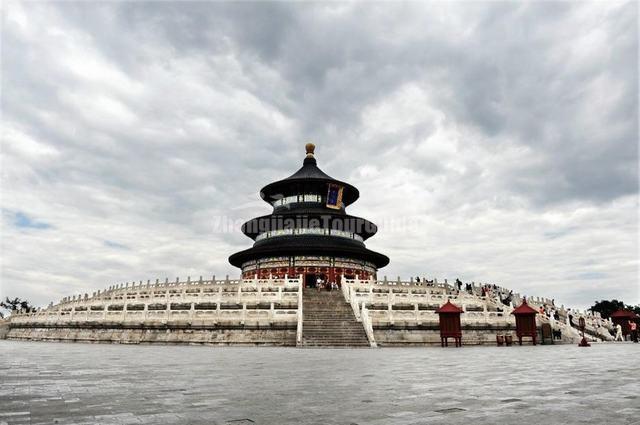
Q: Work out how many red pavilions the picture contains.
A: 3